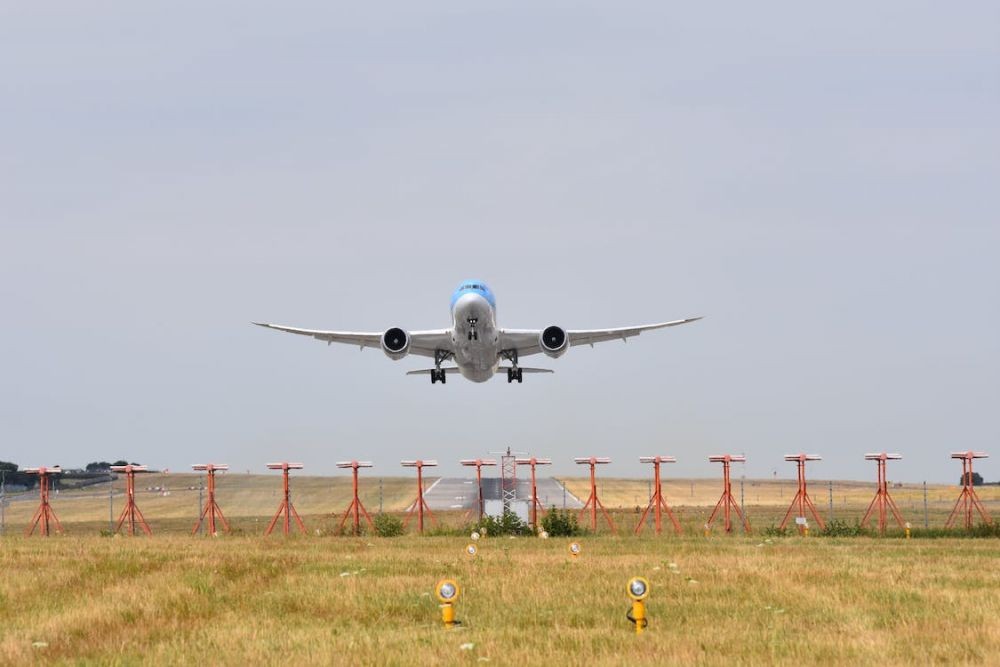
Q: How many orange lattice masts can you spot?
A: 14